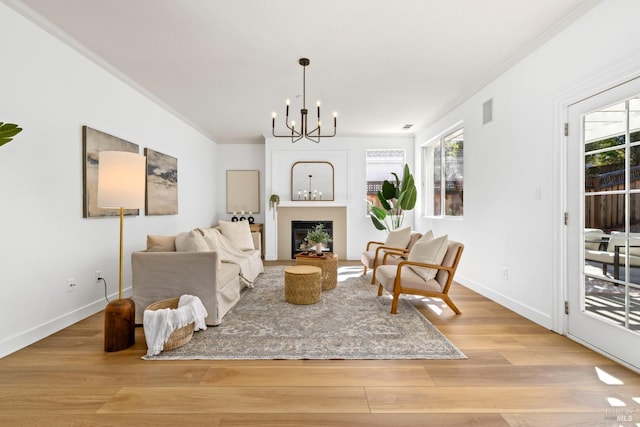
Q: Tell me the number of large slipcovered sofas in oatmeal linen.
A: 1